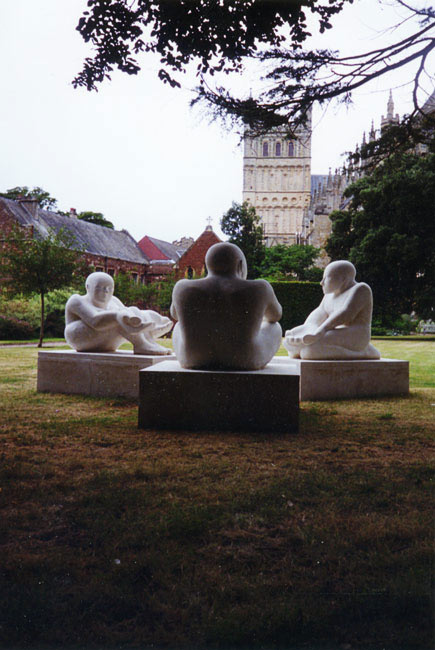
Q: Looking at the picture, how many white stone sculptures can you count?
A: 3